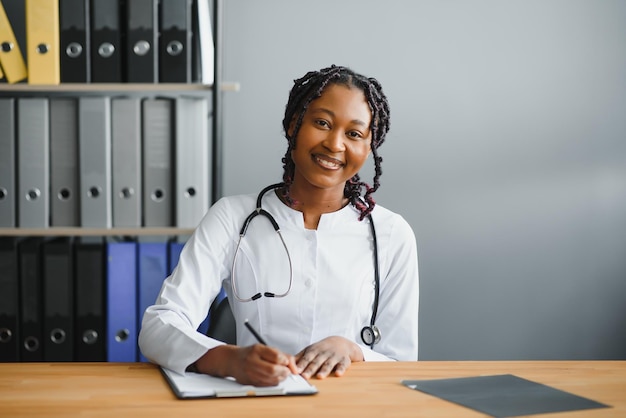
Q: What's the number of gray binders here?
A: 7